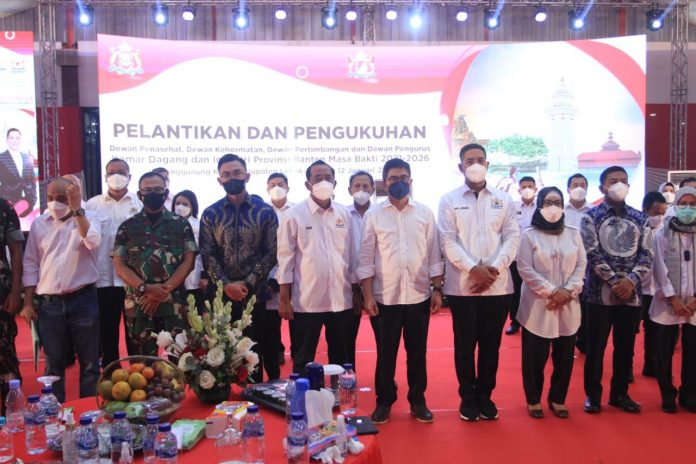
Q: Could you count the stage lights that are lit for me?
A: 14